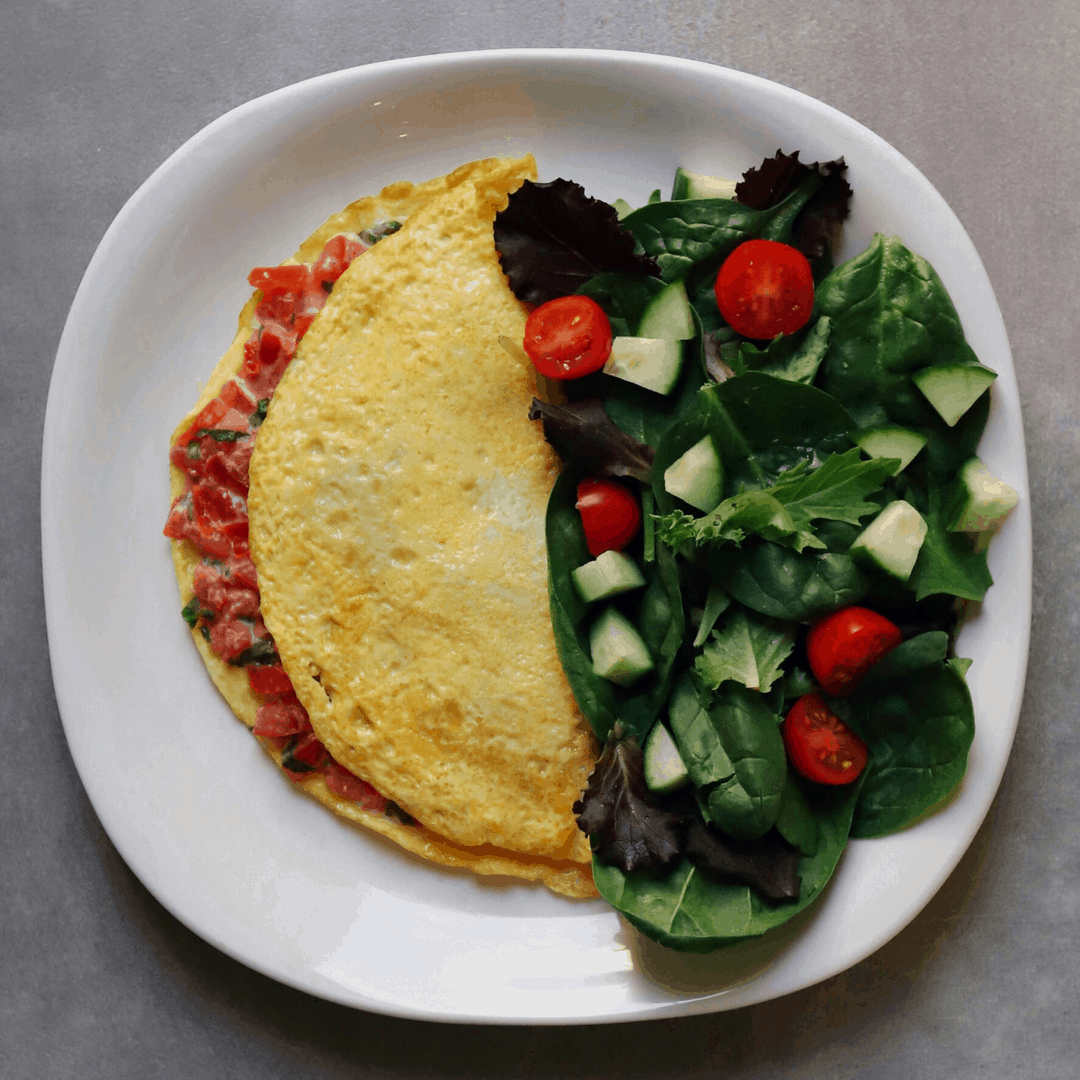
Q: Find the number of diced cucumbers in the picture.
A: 11